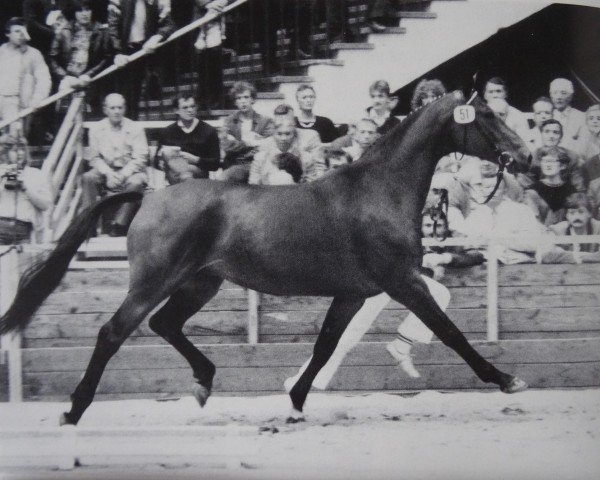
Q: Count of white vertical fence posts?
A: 3